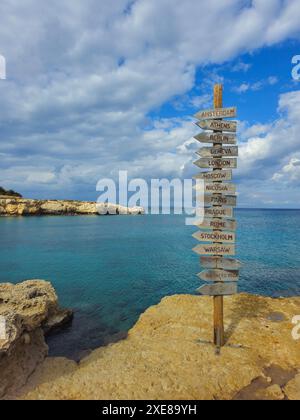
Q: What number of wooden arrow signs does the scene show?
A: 15